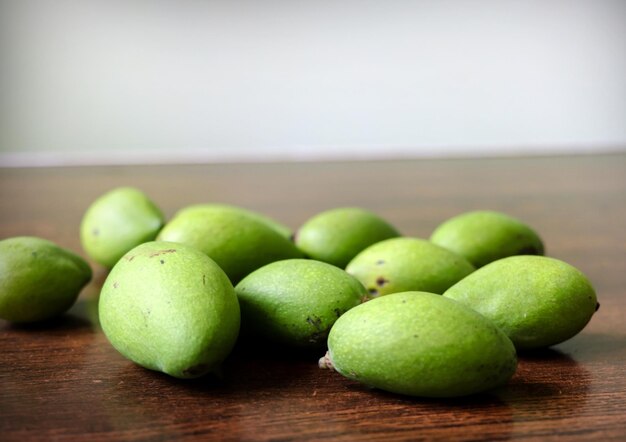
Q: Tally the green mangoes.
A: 10